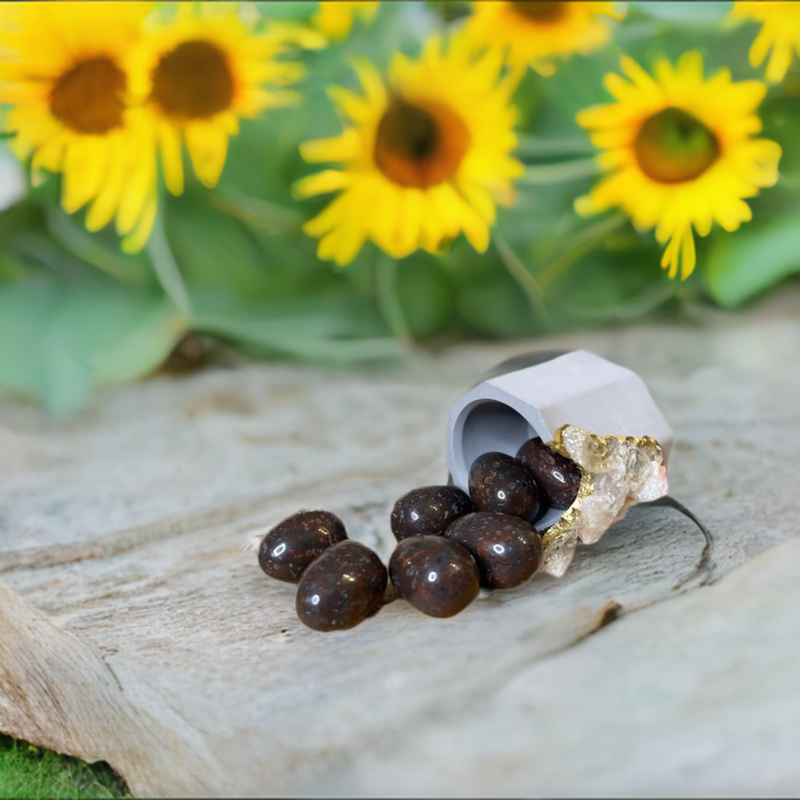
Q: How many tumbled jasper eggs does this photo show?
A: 7